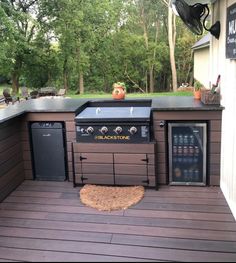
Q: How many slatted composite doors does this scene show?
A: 2